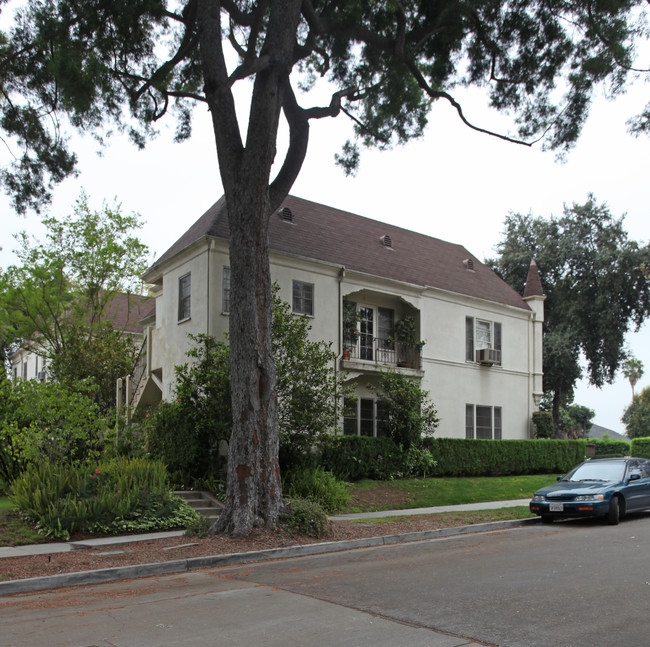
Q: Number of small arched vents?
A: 3